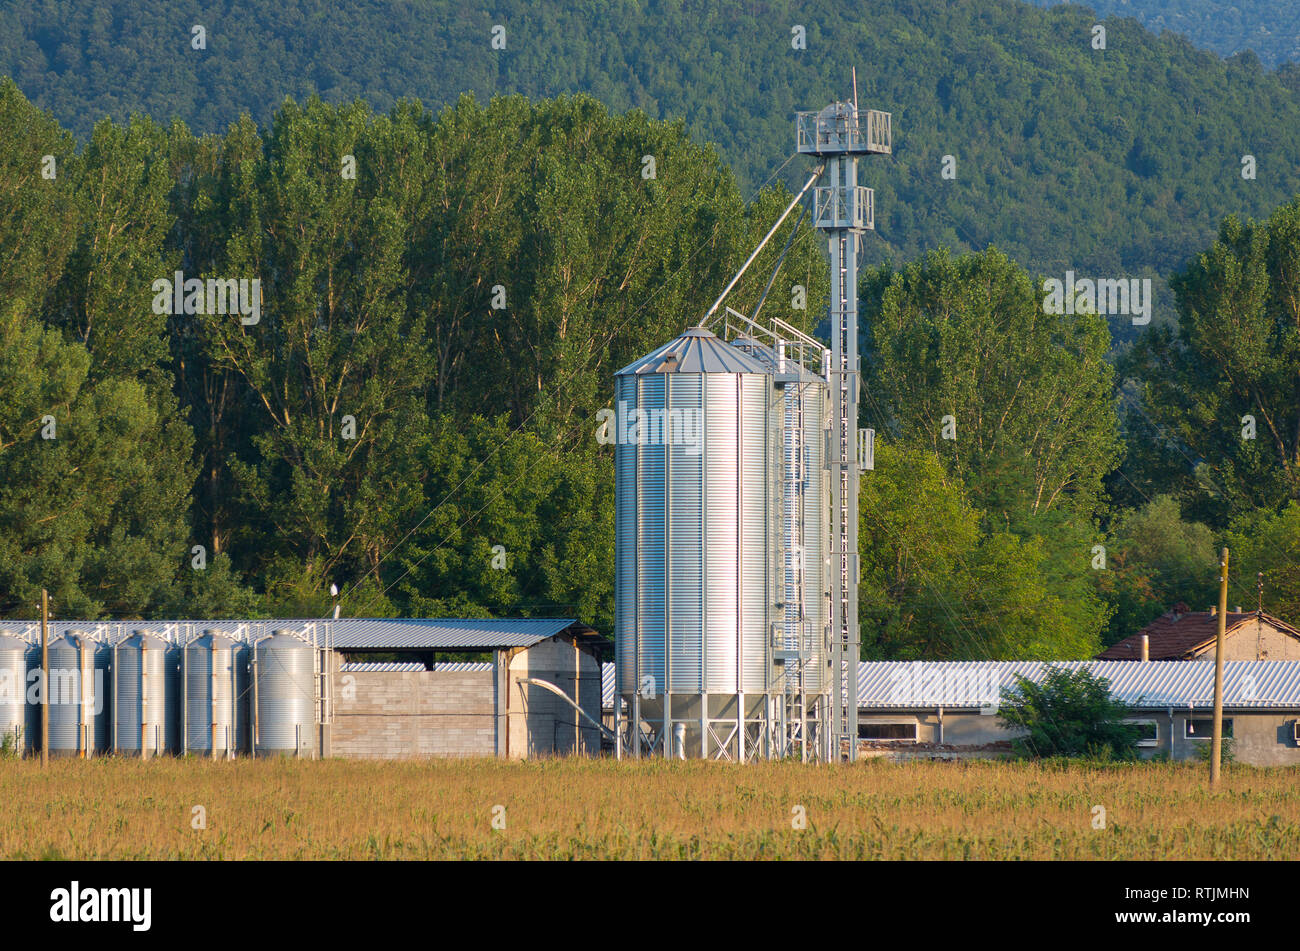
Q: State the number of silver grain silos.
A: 7